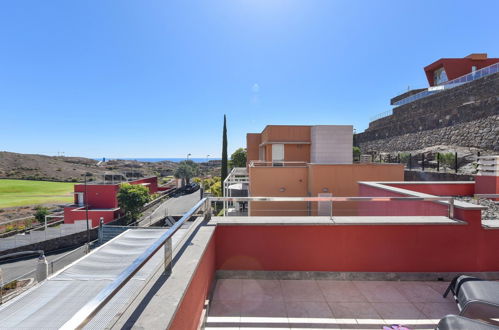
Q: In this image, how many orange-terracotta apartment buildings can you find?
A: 1